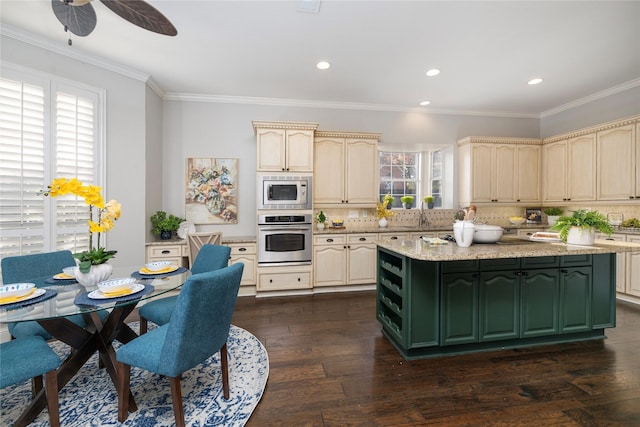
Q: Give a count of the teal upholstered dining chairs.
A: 4